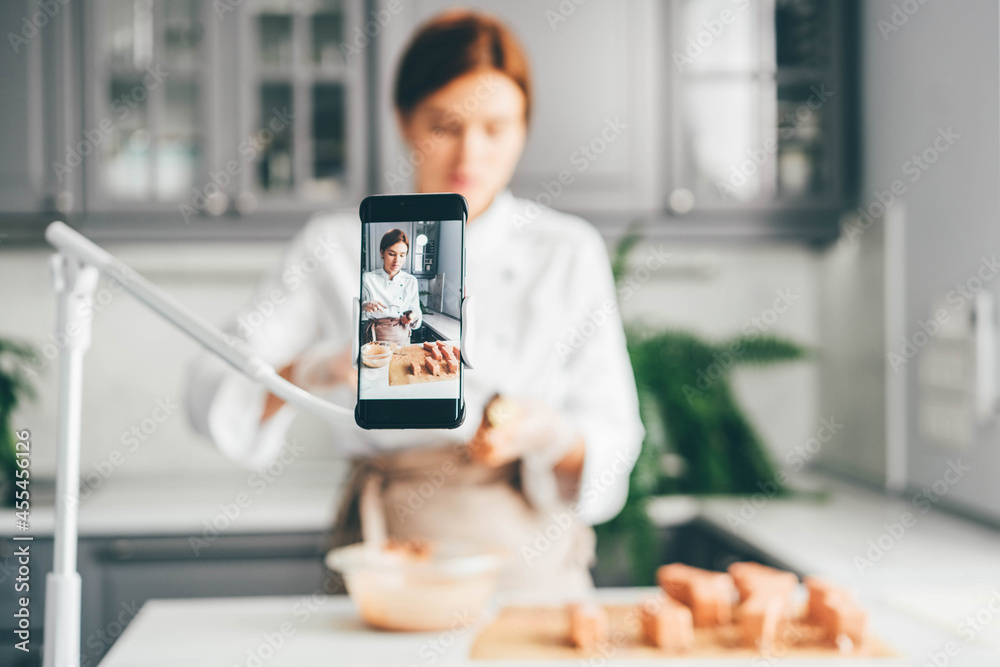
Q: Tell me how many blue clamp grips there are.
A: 0